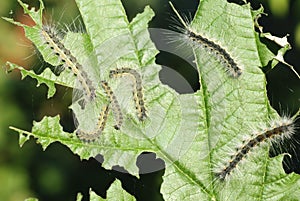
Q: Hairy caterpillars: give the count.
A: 6